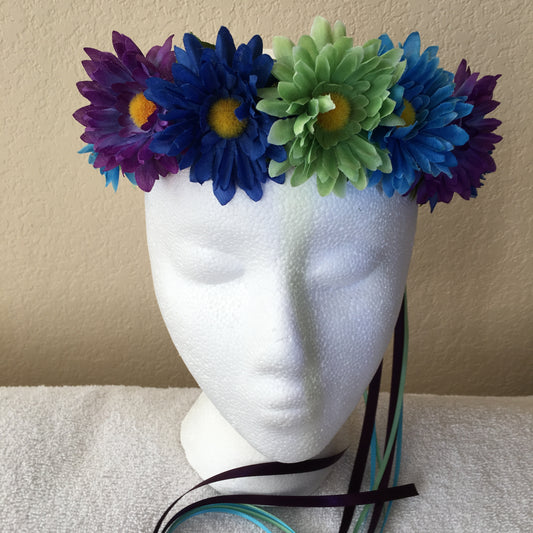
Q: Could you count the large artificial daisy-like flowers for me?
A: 5